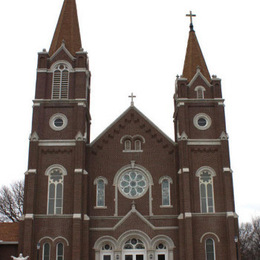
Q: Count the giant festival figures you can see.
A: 0